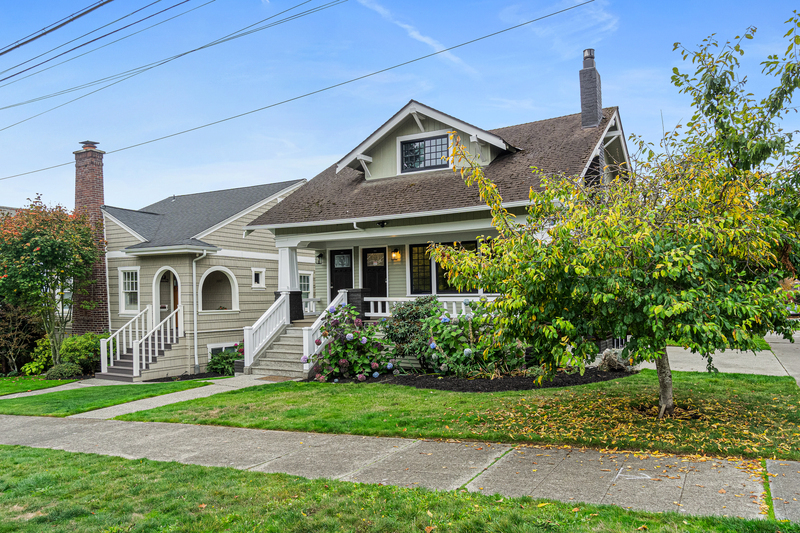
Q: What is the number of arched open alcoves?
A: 2